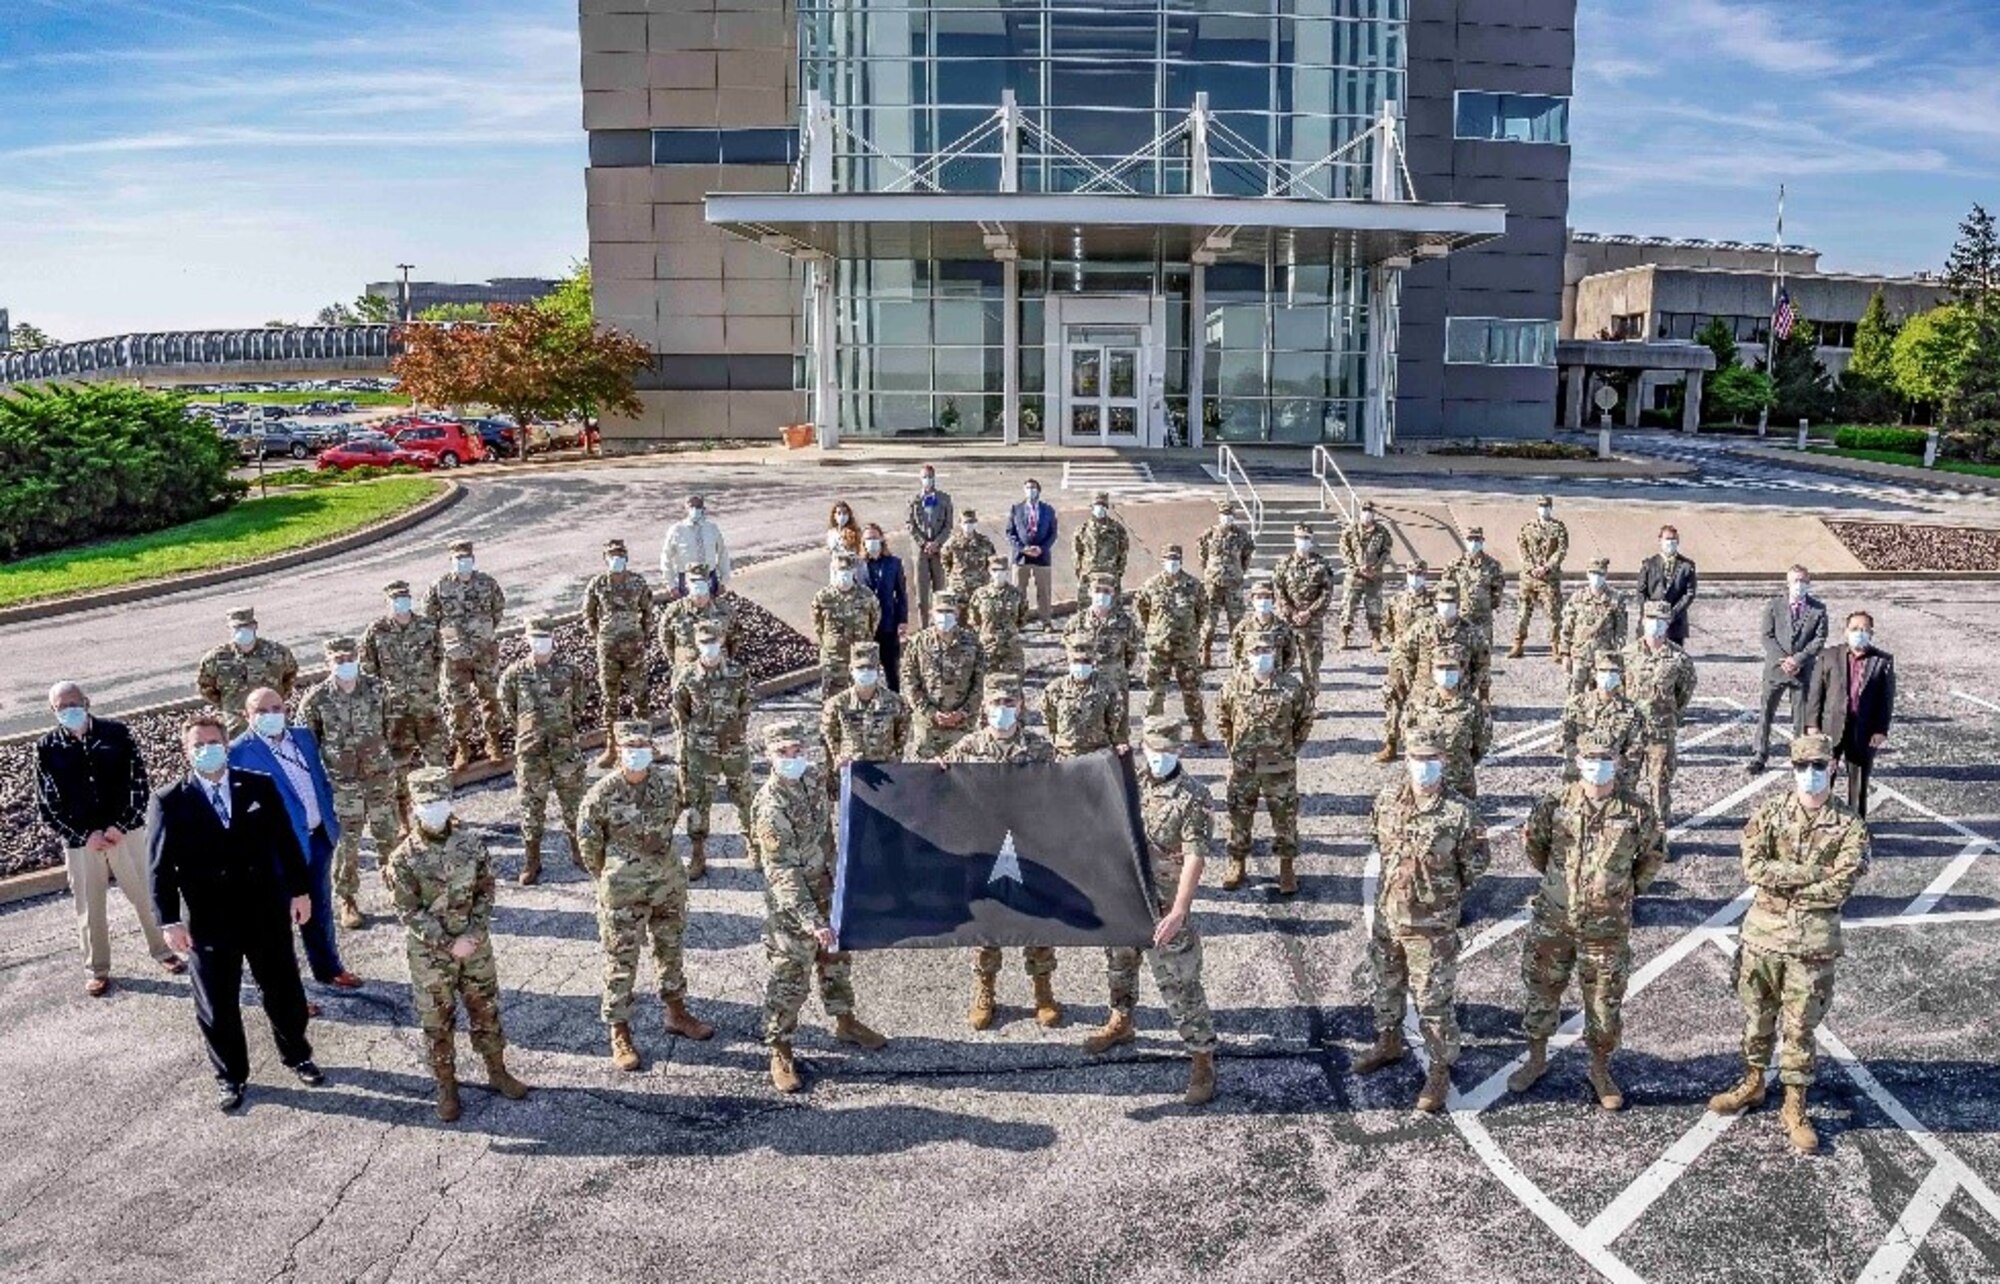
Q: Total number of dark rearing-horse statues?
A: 0